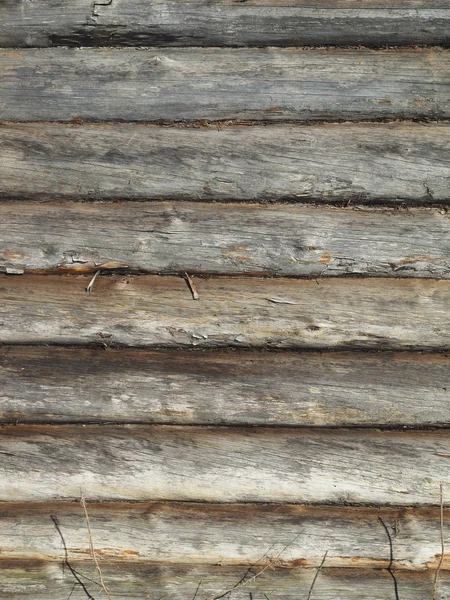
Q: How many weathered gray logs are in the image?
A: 9